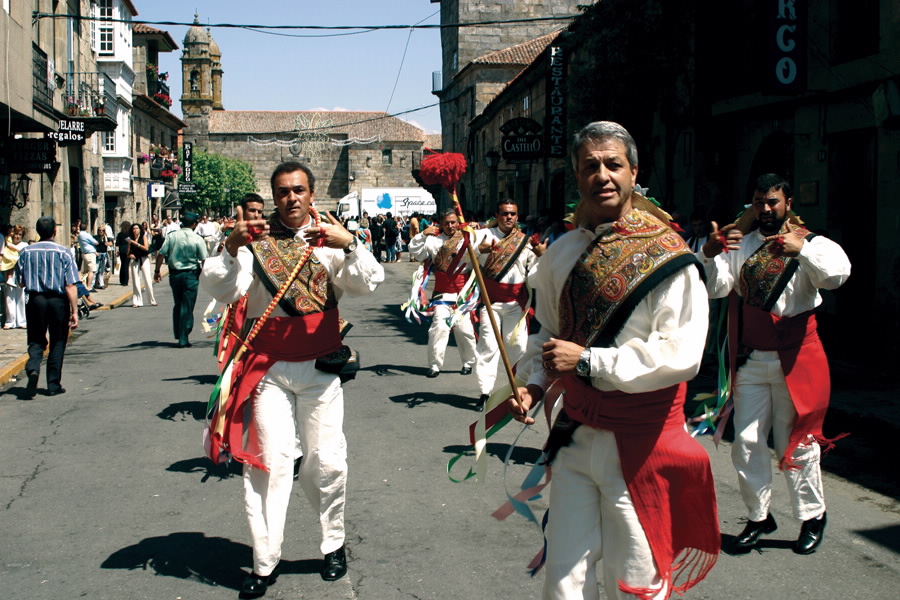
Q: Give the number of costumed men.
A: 6